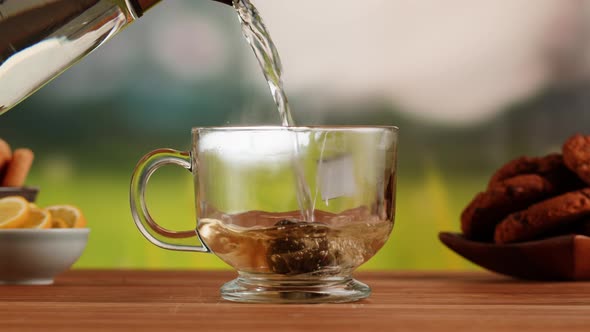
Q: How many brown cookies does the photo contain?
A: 4